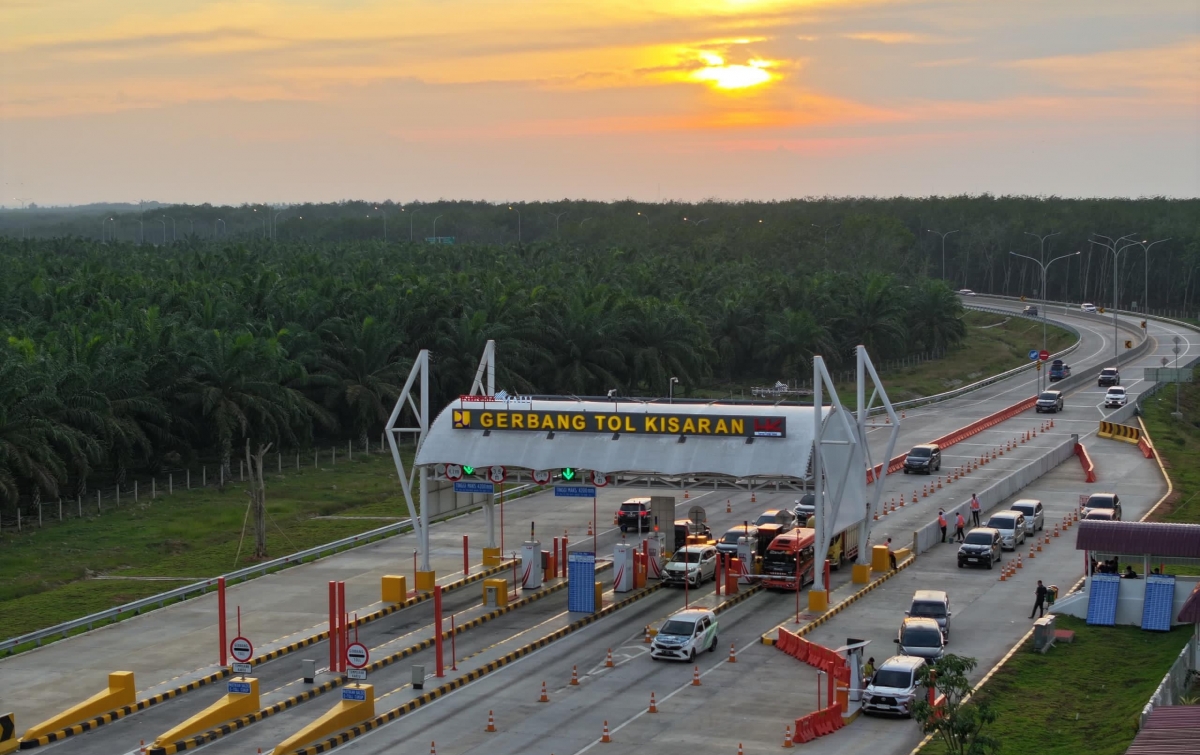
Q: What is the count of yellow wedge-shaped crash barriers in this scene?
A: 3